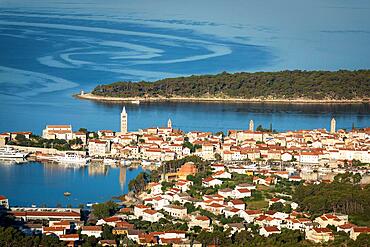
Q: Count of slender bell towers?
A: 4